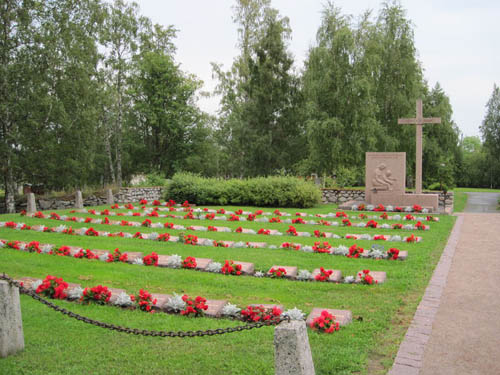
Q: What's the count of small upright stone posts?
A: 5